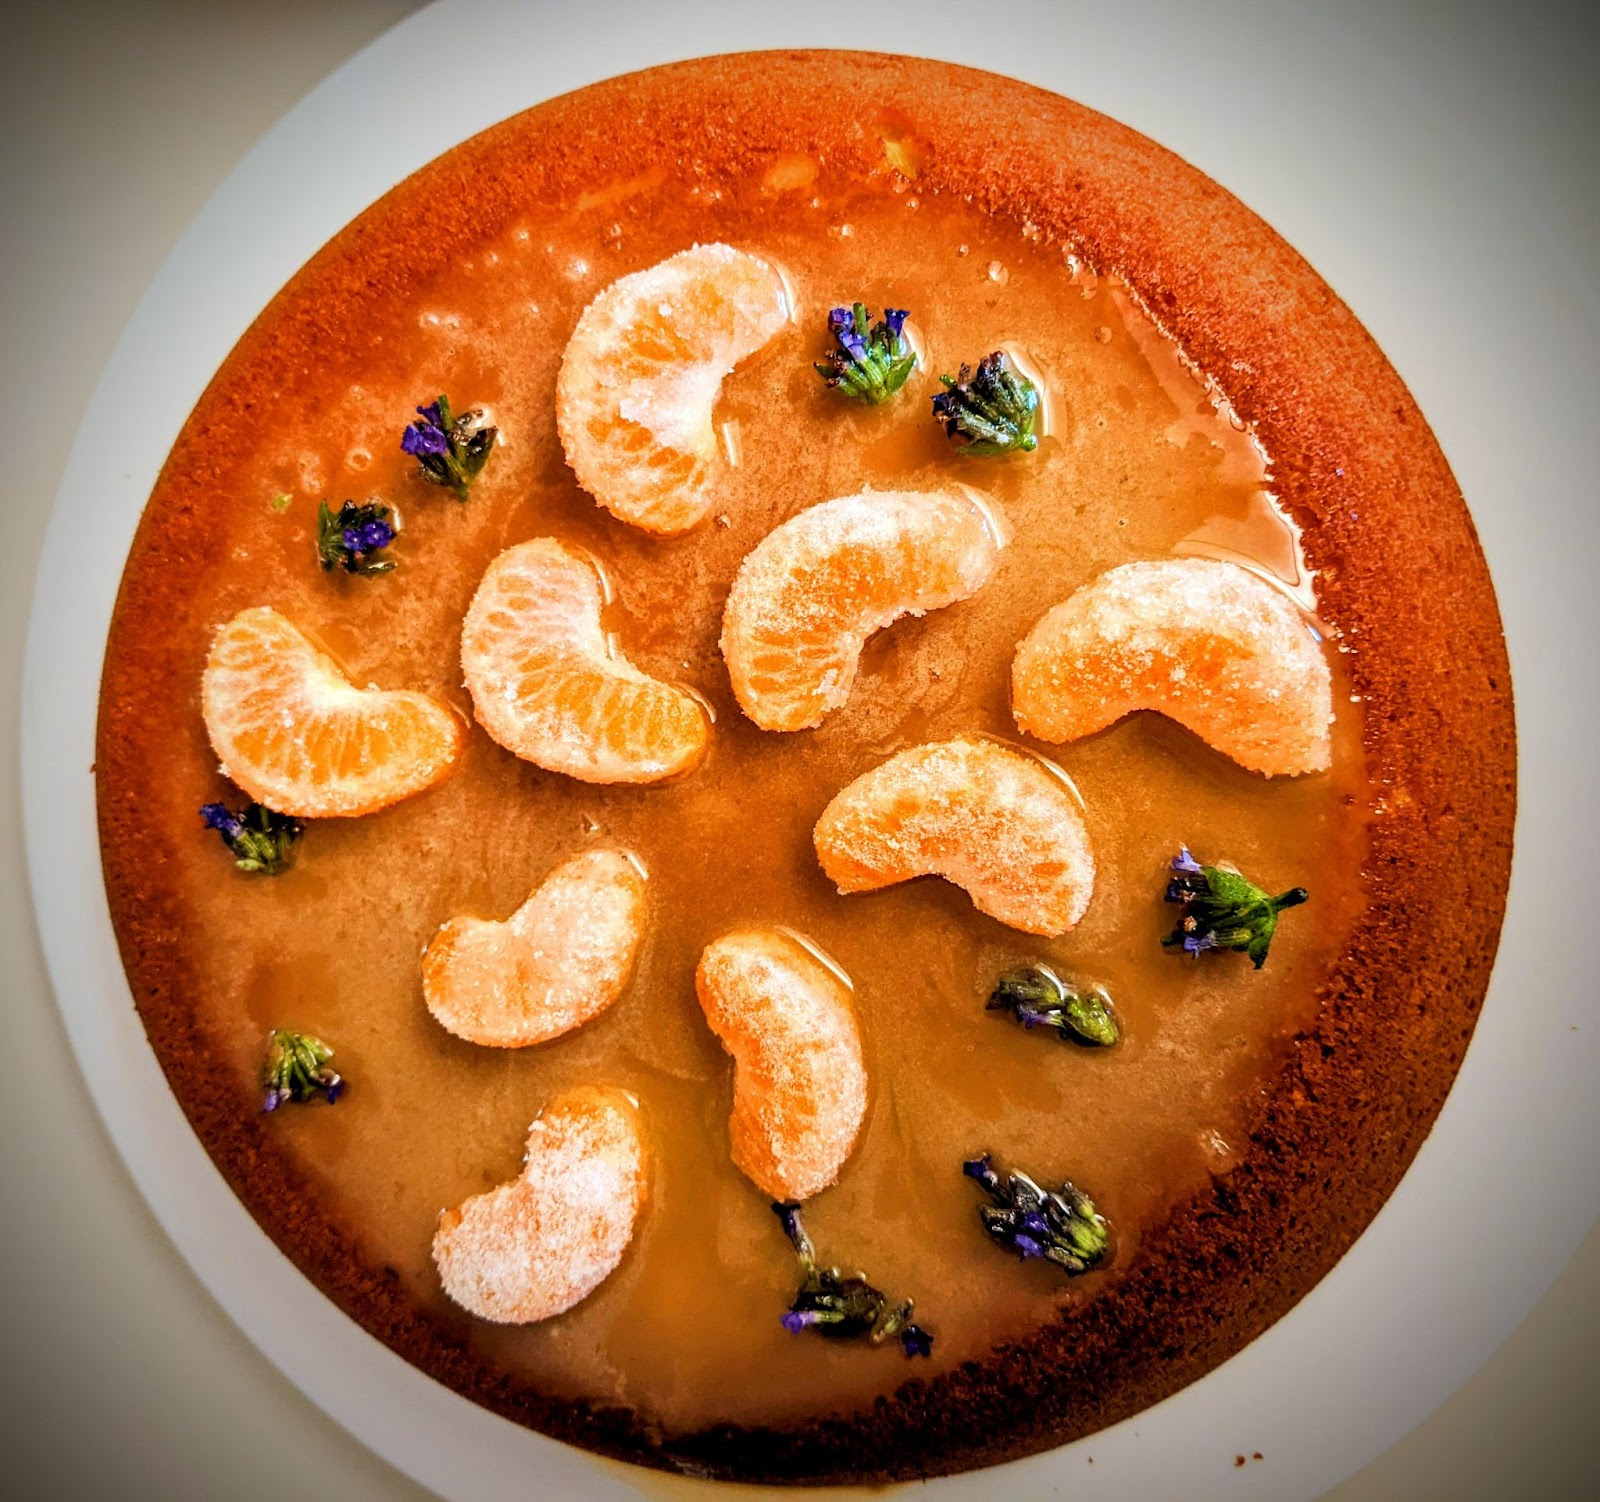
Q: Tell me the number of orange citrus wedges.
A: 9